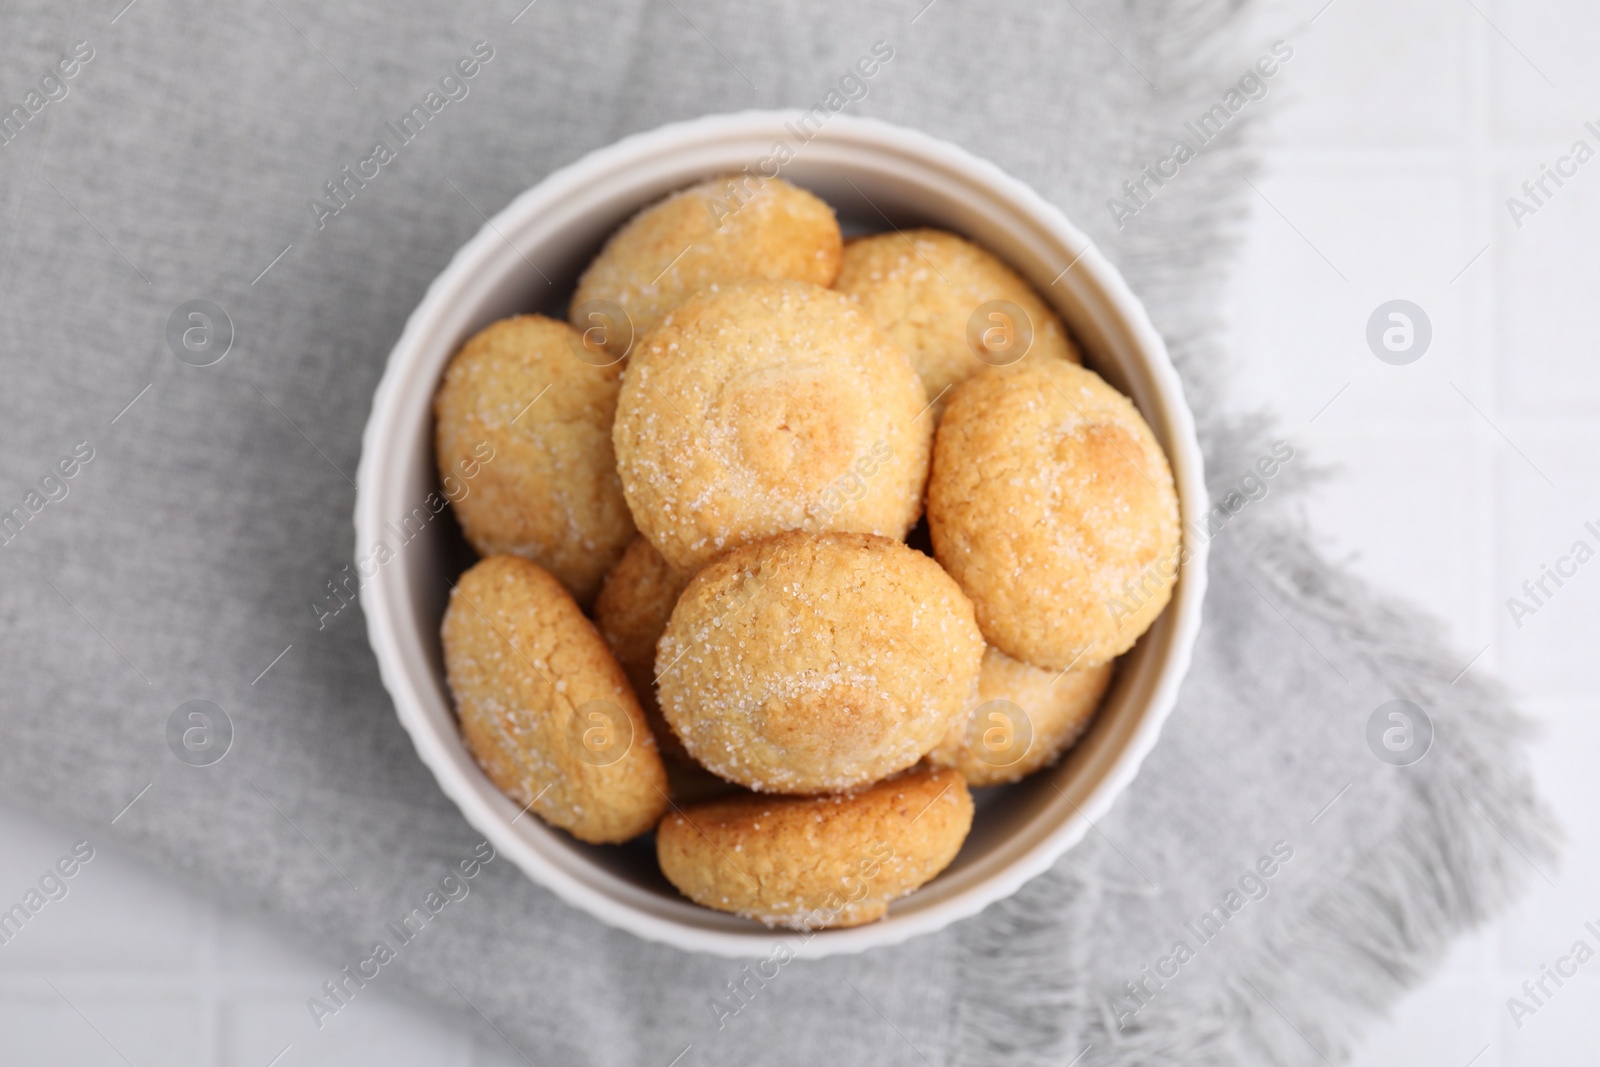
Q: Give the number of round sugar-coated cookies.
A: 10